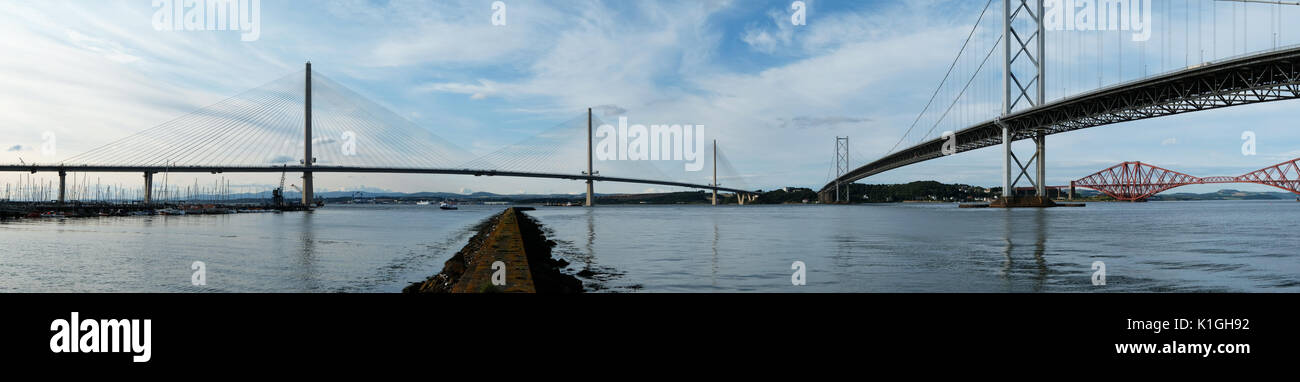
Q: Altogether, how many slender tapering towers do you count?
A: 3